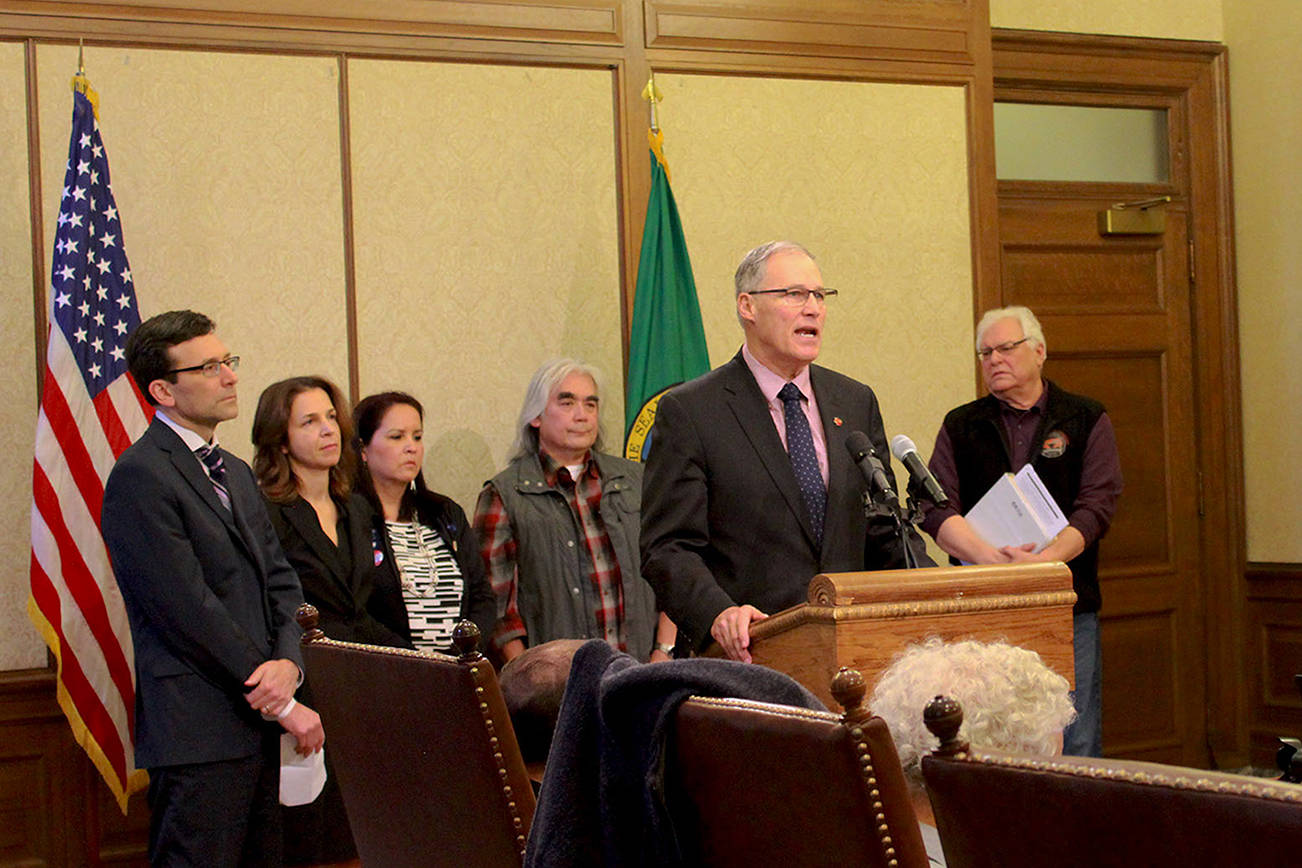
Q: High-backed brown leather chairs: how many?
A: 3